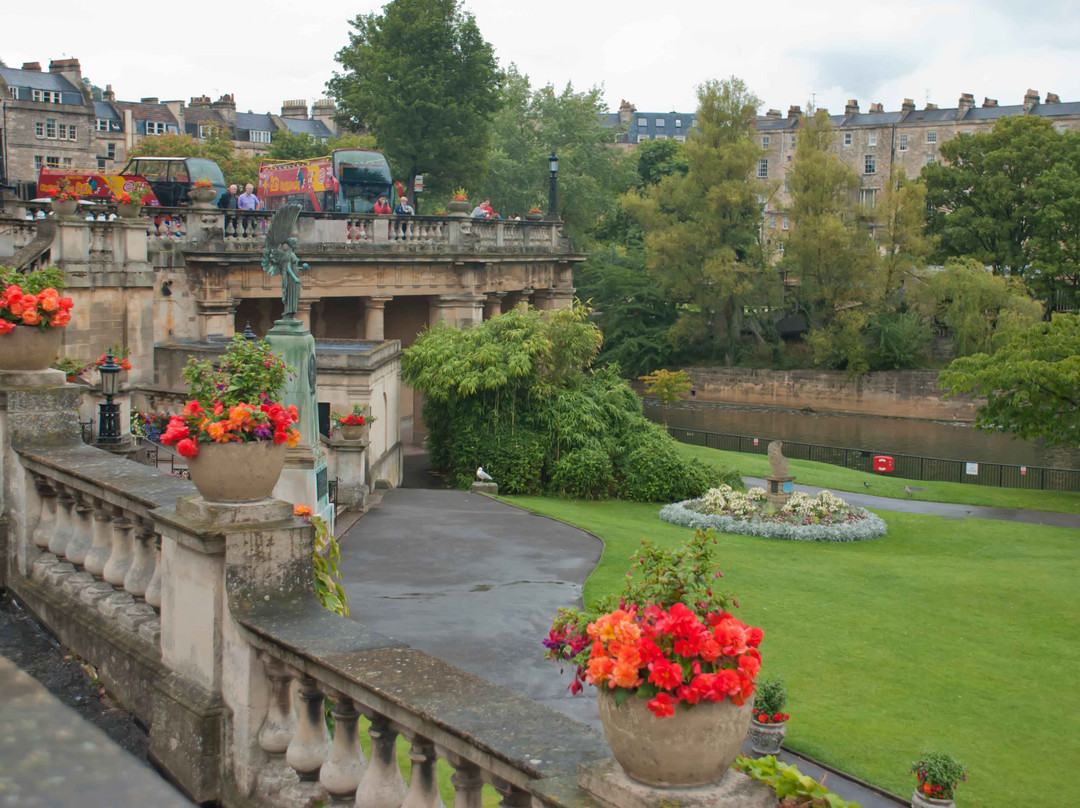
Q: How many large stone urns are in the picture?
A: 3